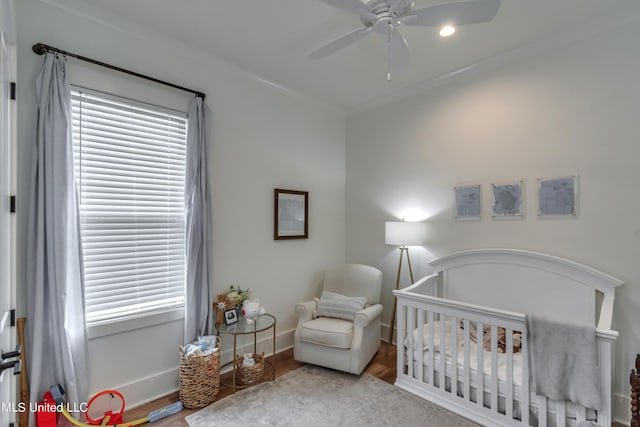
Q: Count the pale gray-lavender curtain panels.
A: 2